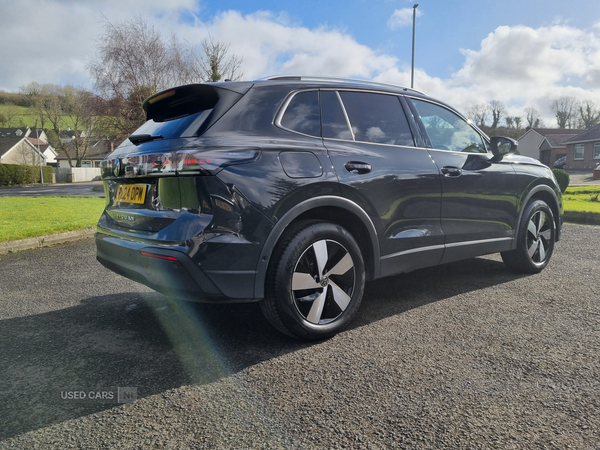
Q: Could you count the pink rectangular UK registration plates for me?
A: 0